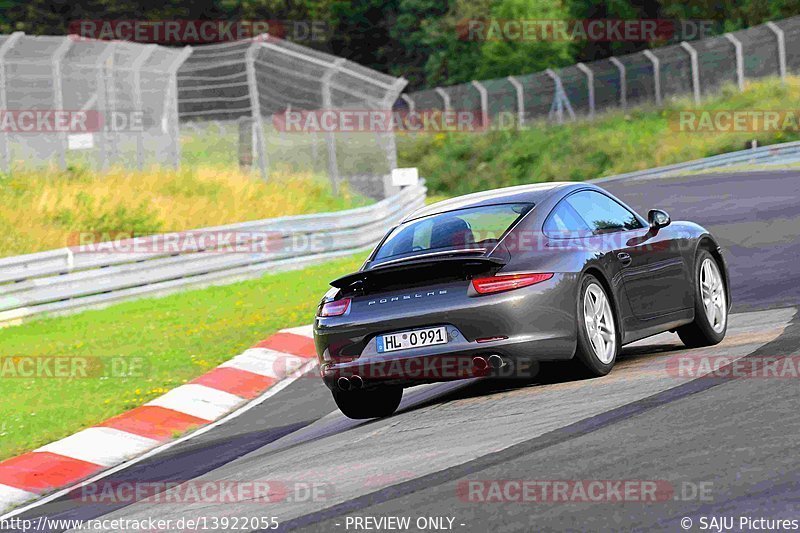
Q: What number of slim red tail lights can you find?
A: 2